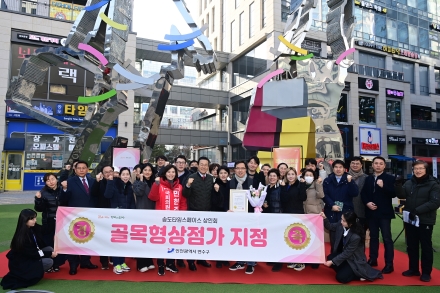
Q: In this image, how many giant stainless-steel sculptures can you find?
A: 2